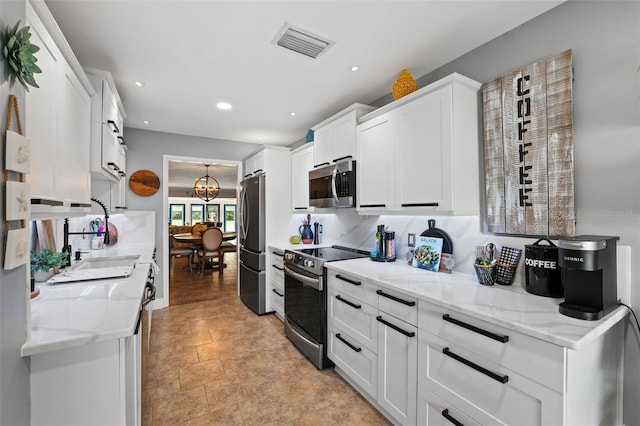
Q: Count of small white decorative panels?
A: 3